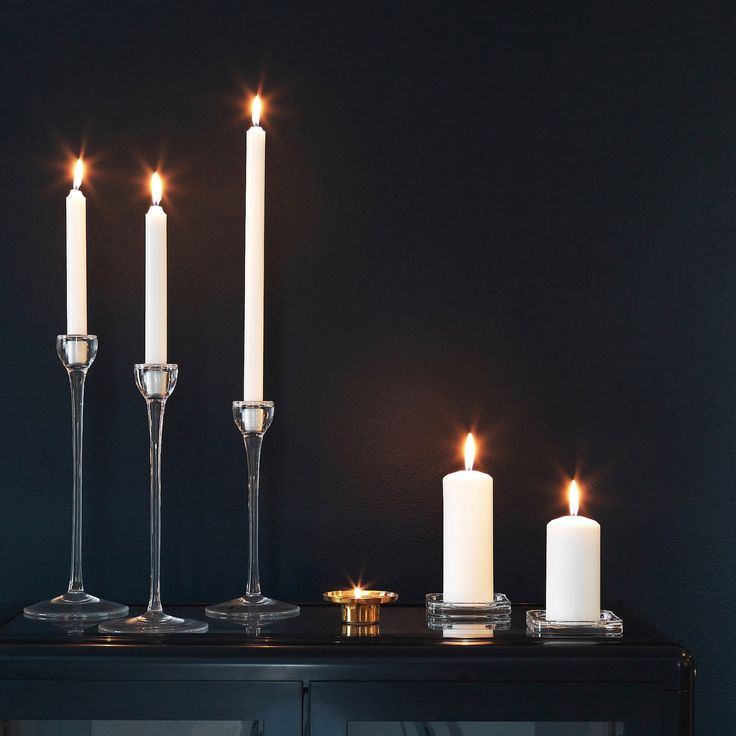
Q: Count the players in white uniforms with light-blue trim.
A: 0